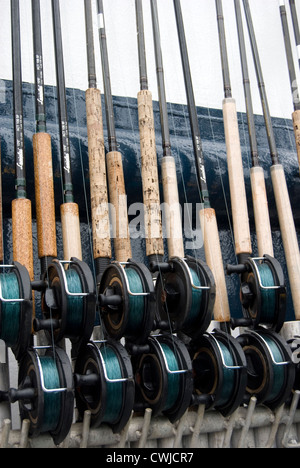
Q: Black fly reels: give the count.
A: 10